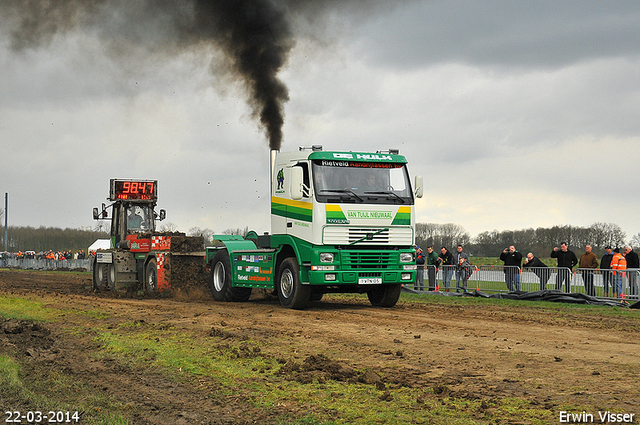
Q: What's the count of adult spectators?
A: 11